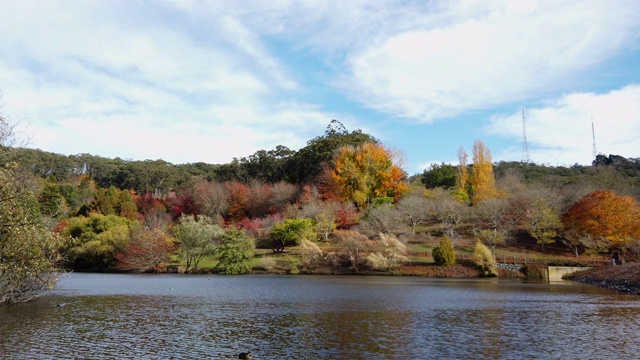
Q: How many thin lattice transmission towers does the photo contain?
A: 2